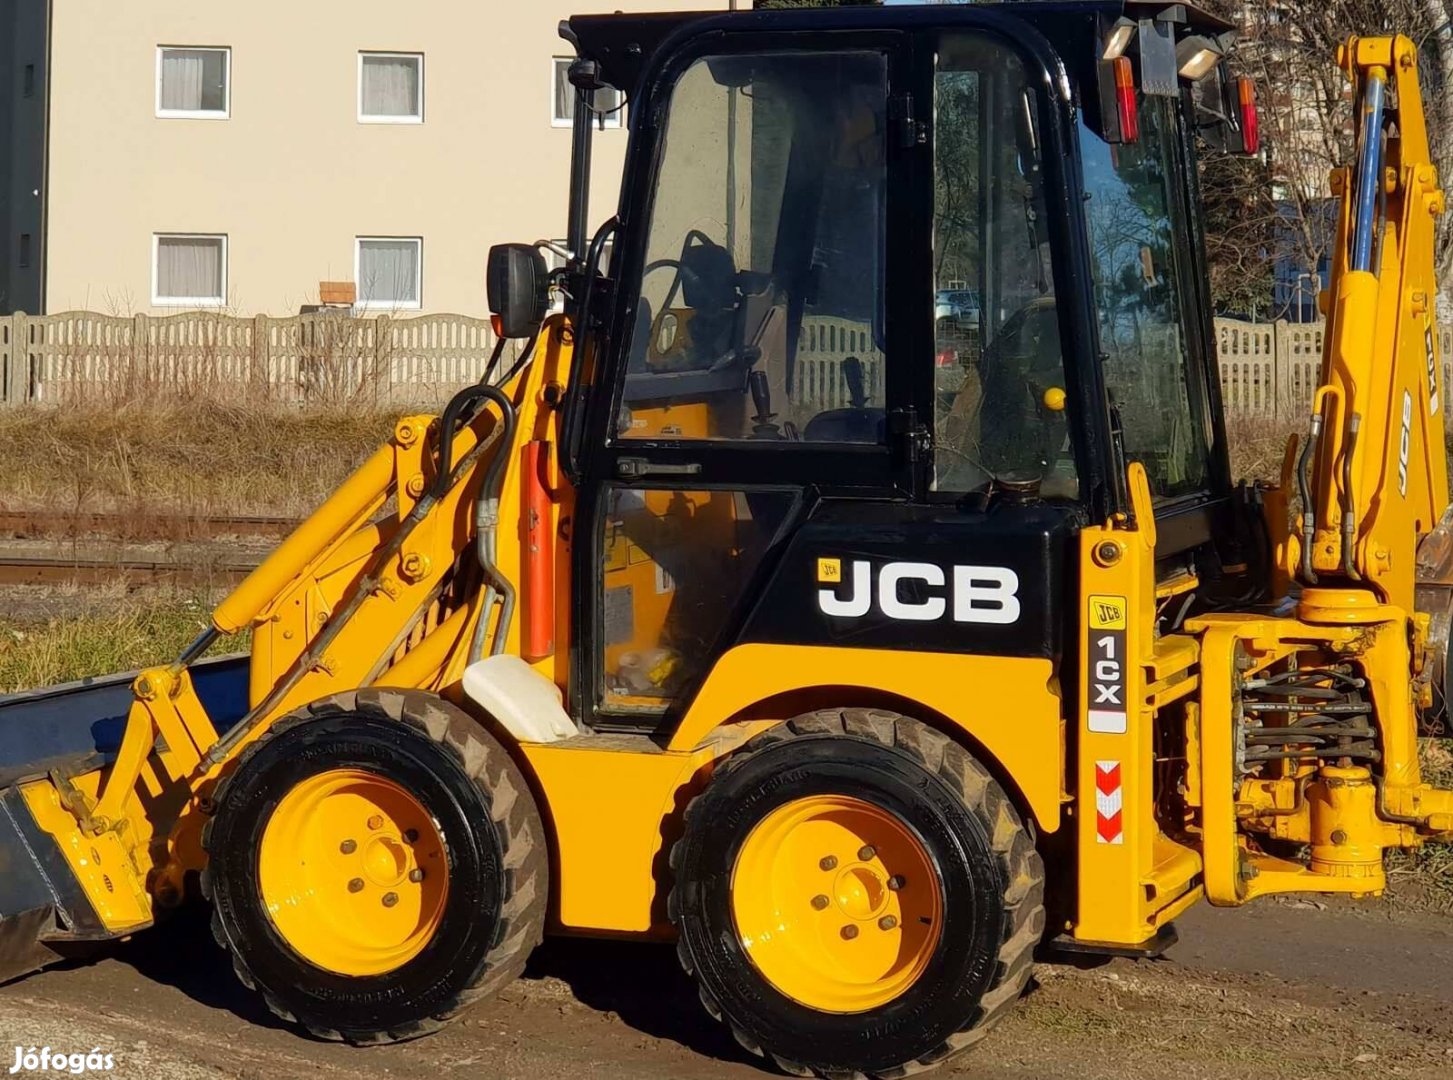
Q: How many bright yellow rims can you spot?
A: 2